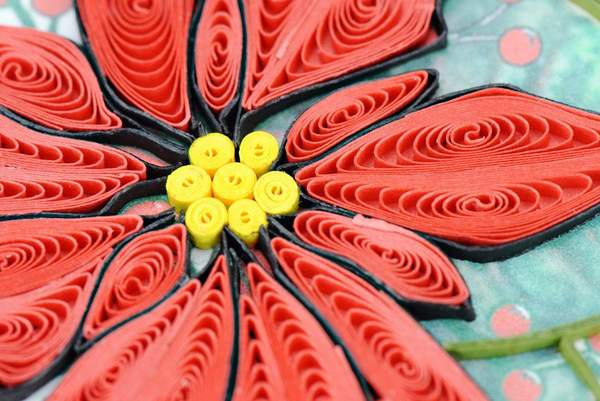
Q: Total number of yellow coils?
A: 7